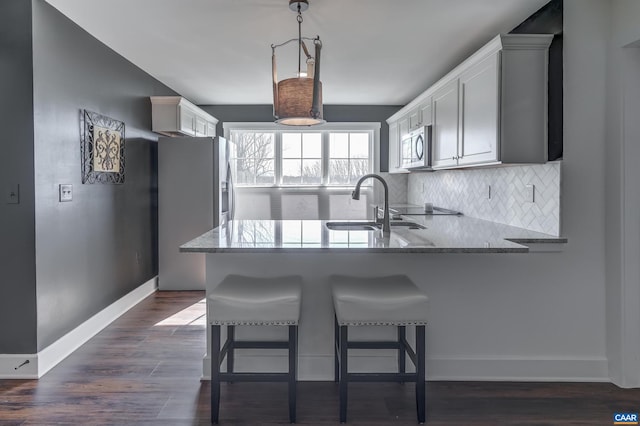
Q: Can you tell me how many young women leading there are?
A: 0